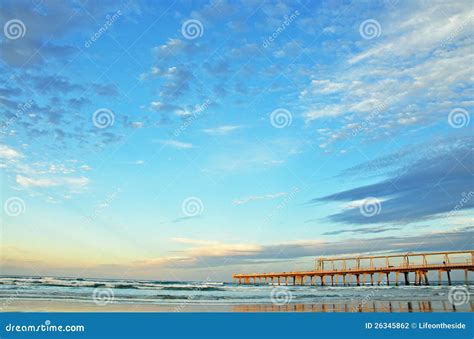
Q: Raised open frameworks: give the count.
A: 1